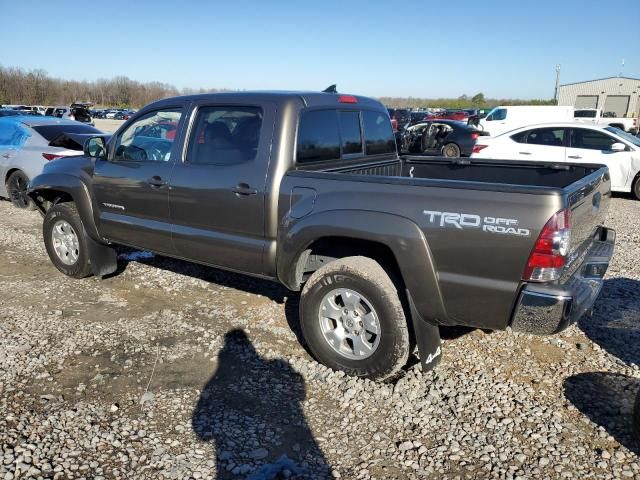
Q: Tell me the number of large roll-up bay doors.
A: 2